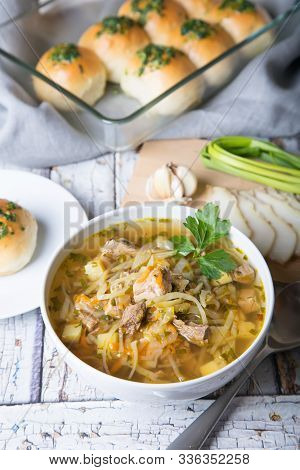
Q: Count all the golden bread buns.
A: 8